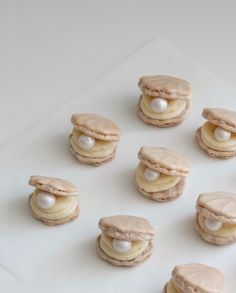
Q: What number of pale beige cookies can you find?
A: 8